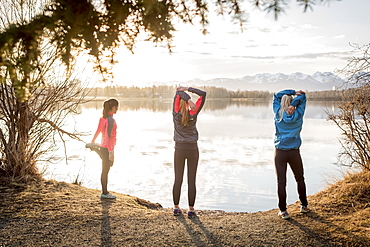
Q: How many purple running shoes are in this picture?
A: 2